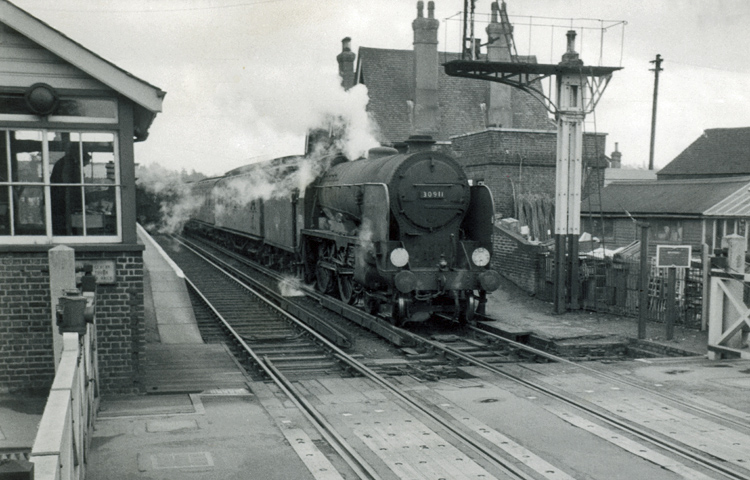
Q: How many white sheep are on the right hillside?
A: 0